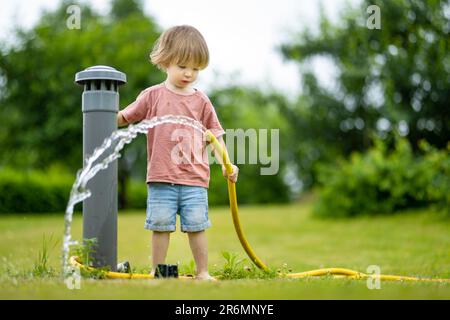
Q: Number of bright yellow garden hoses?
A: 1